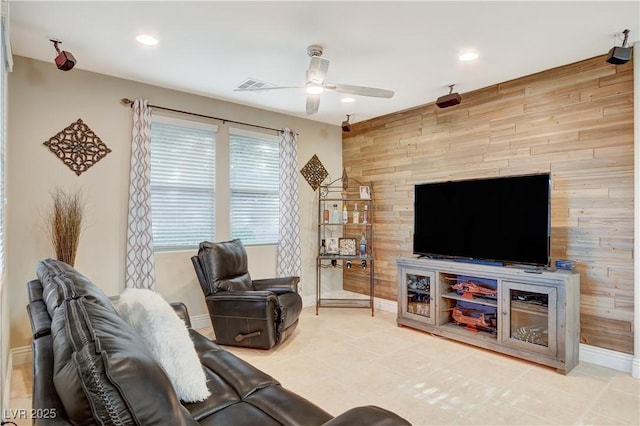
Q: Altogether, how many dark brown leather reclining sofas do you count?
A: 1